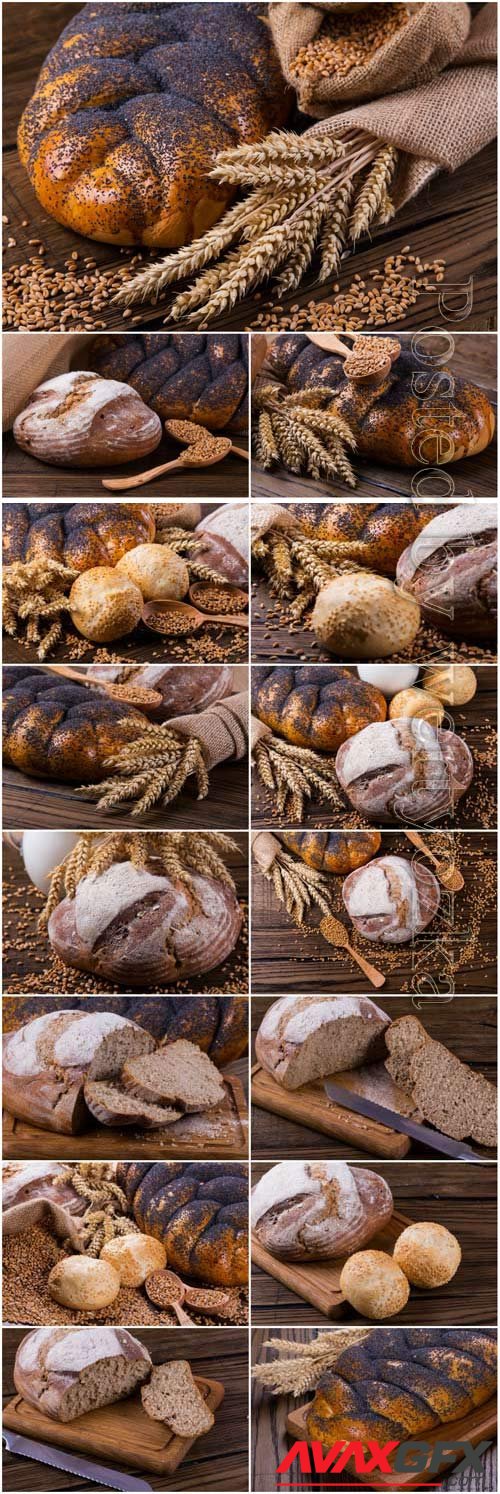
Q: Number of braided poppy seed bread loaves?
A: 11